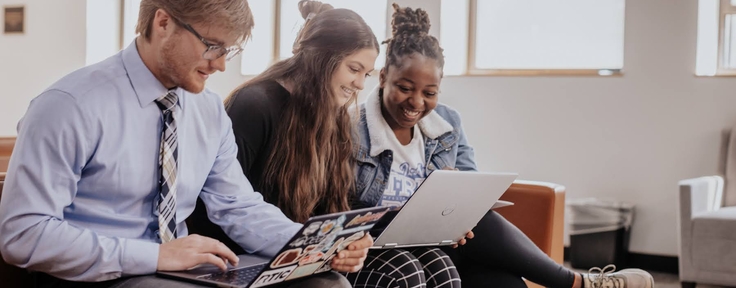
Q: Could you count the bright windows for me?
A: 4